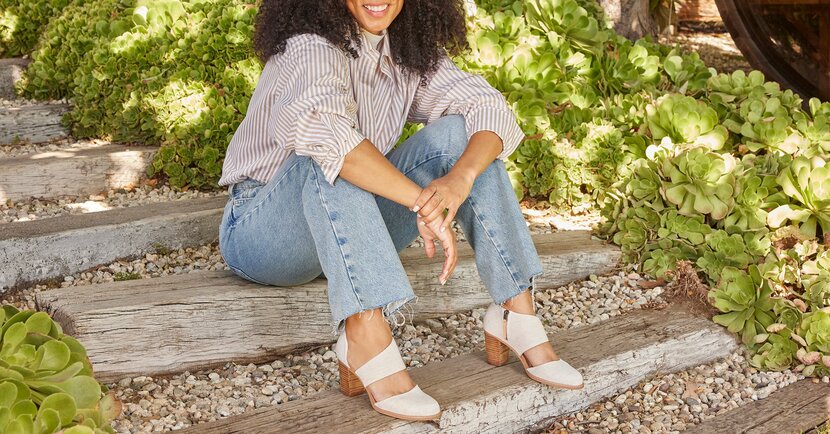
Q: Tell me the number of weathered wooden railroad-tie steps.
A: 7